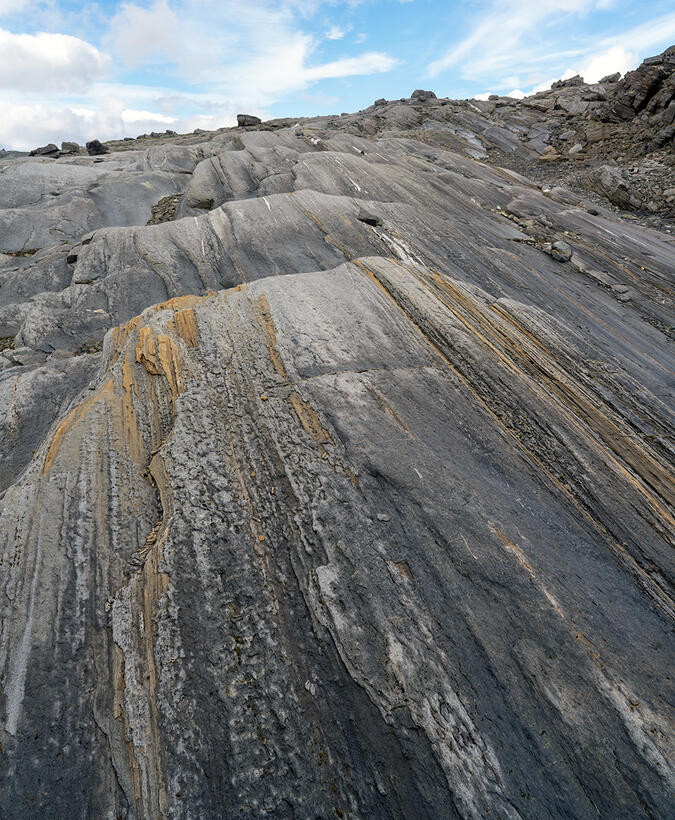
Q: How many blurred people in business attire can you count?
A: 0